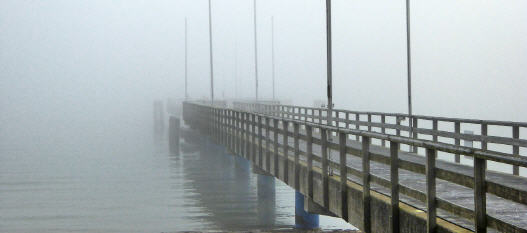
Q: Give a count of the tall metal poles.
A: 6